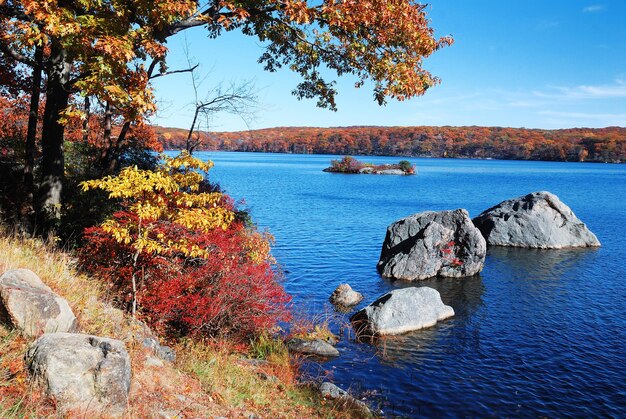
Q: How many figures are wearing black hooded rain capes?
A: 0